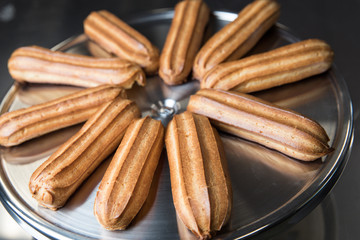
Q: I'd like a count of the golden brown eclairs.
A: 10